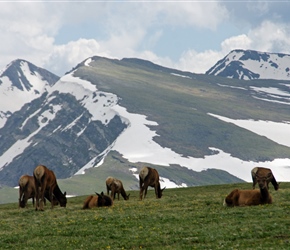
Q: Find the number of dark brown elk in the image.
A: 7